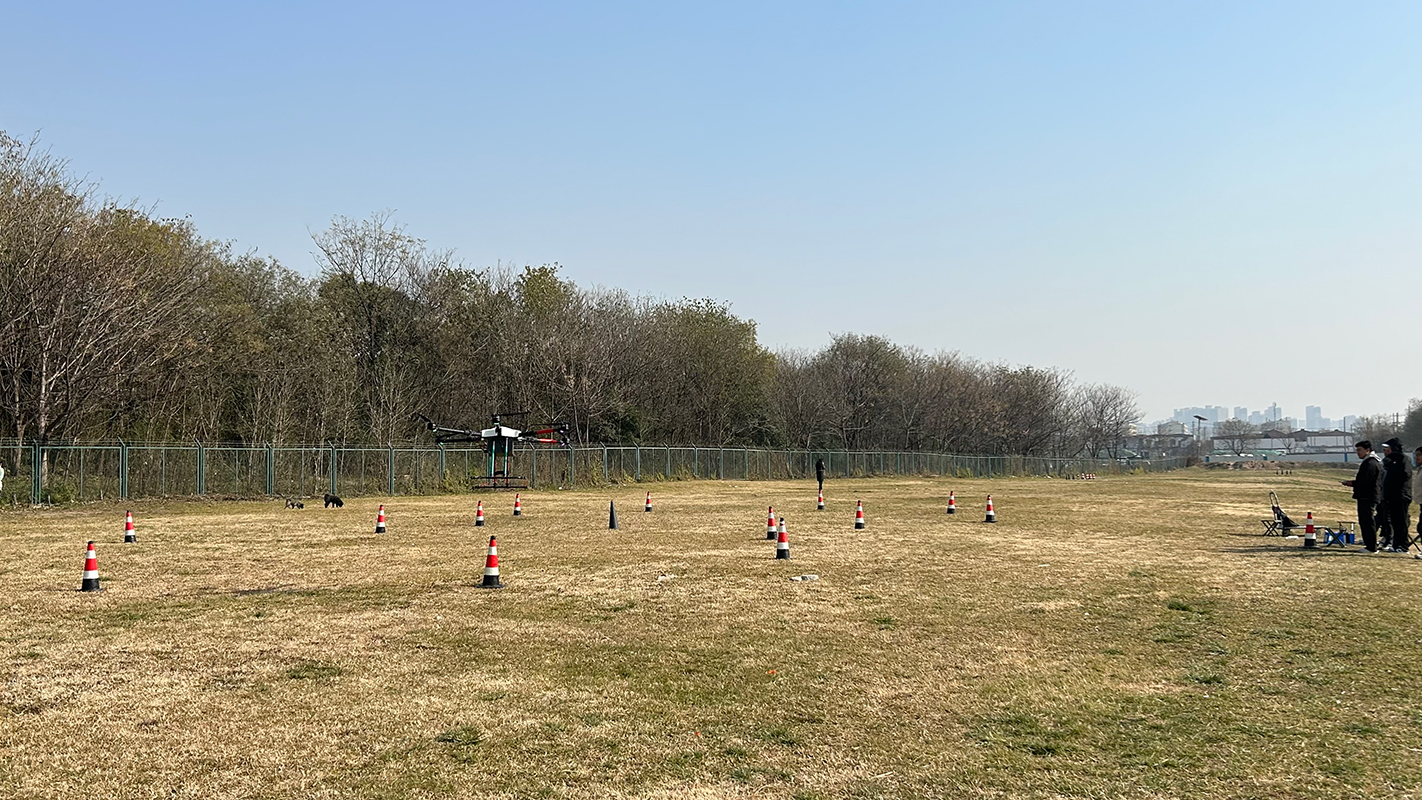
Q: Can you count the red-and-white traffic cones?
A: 14